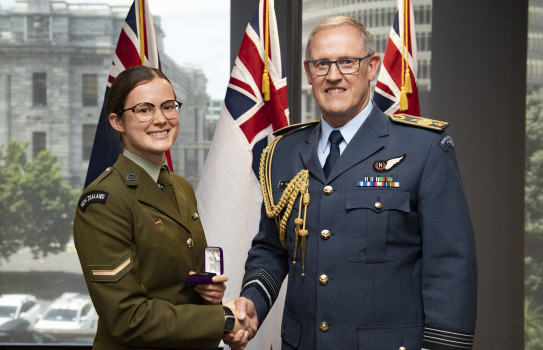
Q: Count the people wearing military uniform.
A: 2